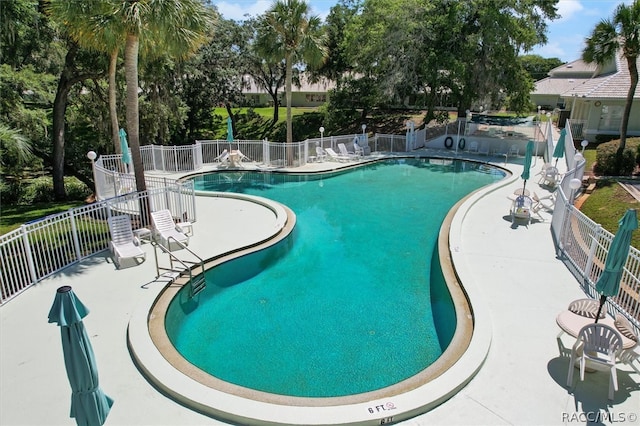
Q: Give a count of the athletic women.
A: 0